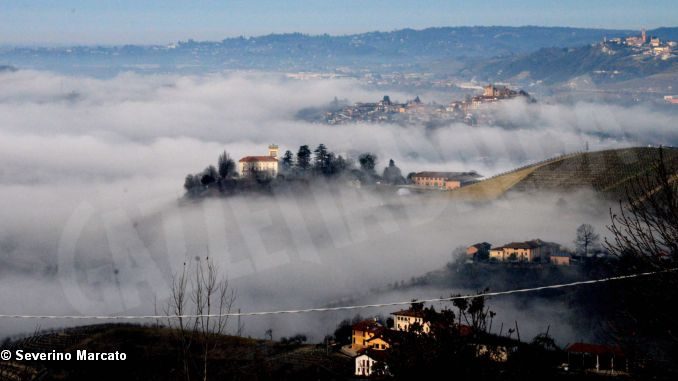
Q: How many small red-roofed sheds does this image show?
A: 1